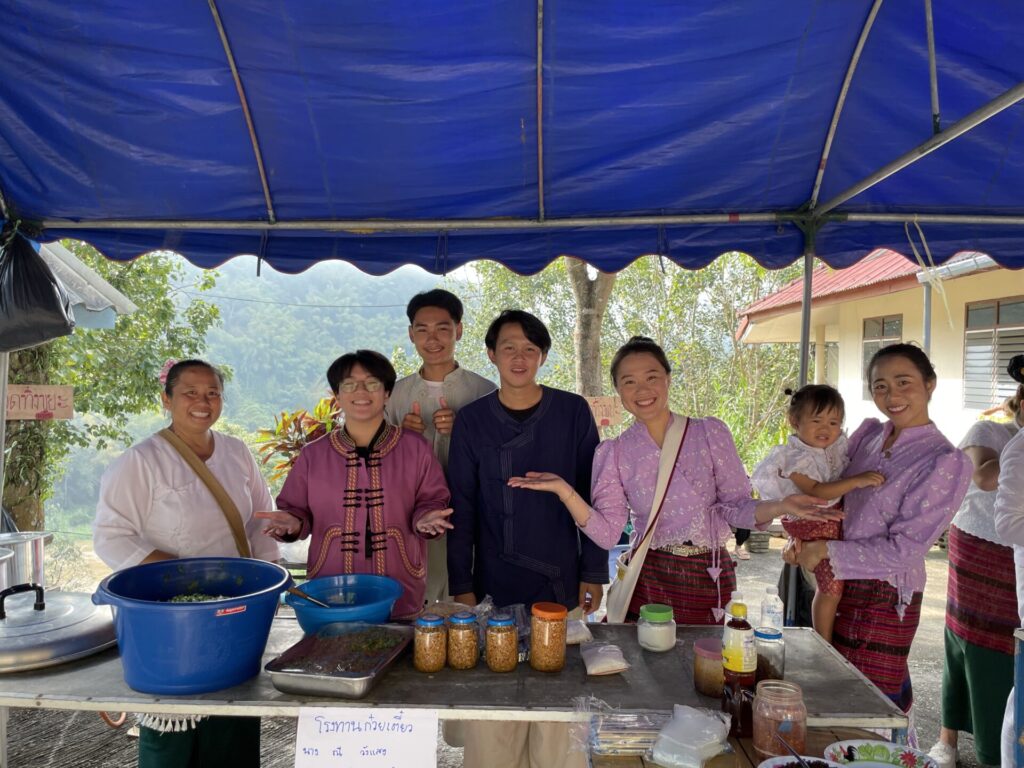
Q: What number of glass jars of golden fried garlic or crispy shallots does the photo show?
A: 4